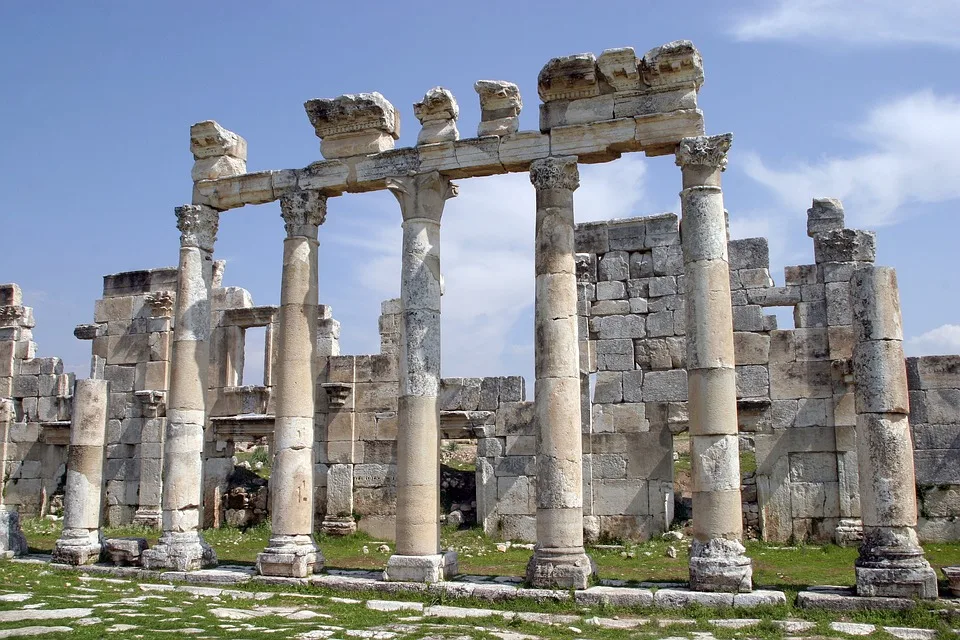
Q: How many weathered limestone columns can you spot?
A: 7